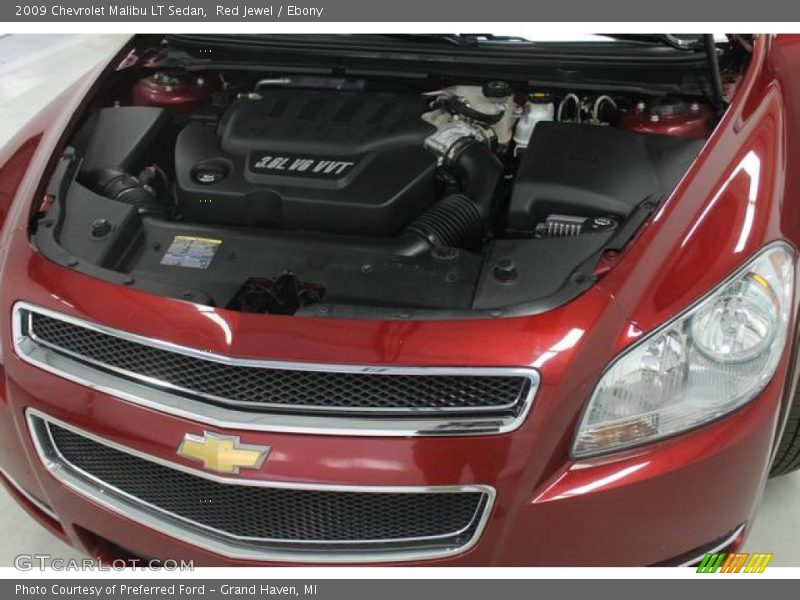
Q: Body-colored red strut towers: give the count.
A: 2